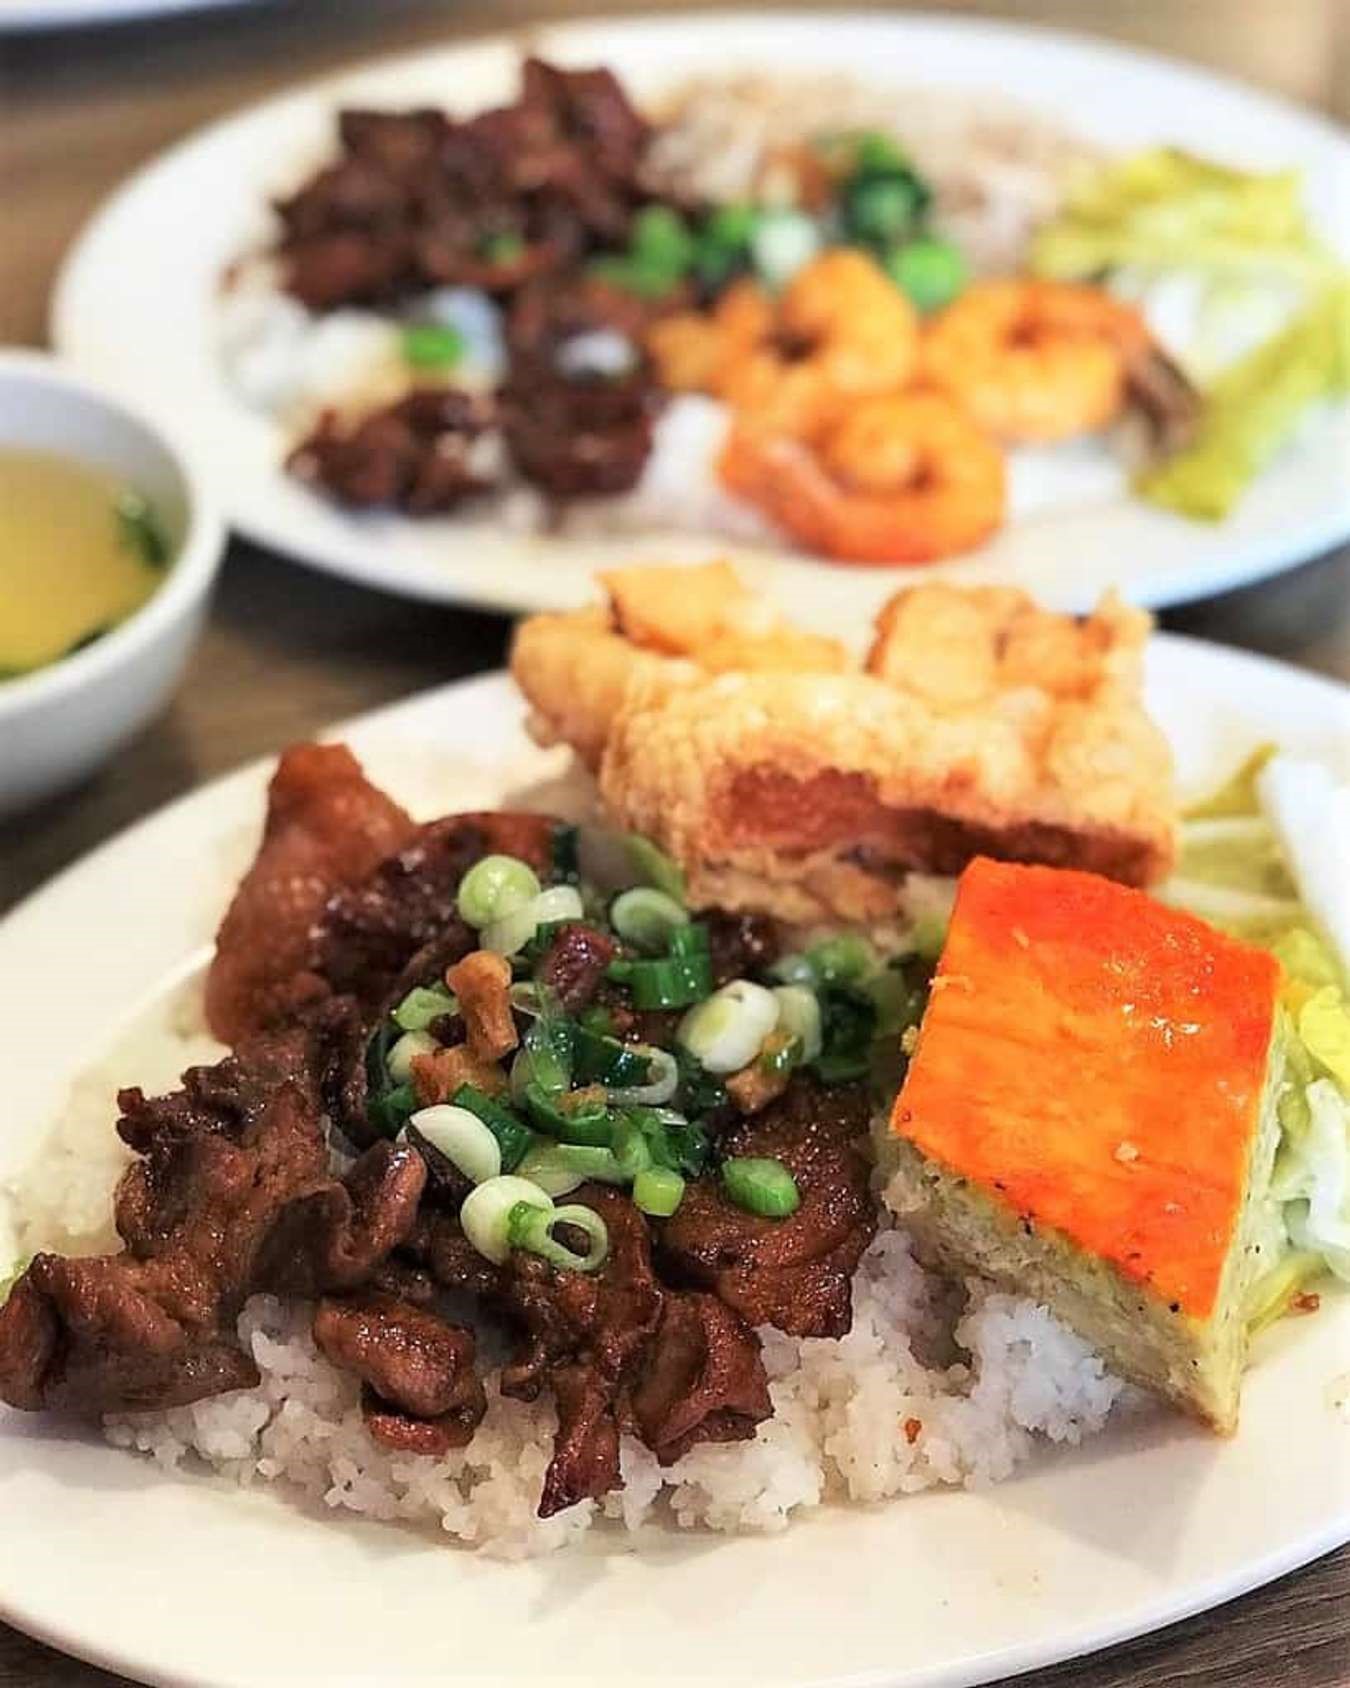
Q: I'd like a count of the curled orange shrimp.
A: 3